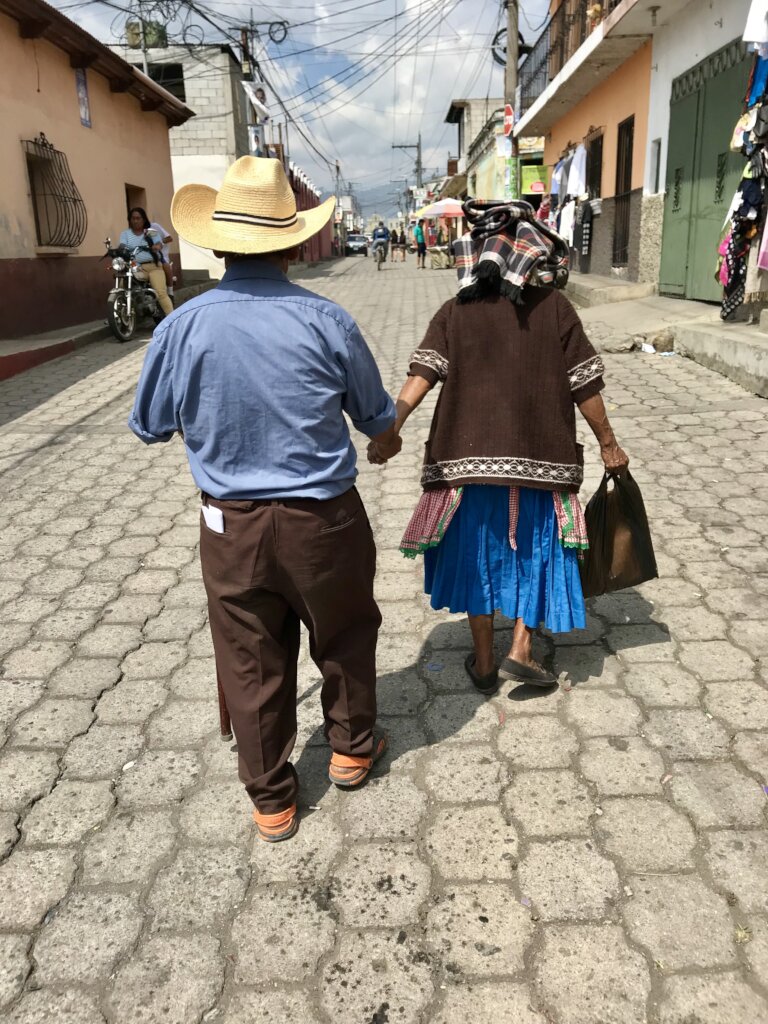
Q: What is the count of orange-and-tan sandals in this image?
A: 2